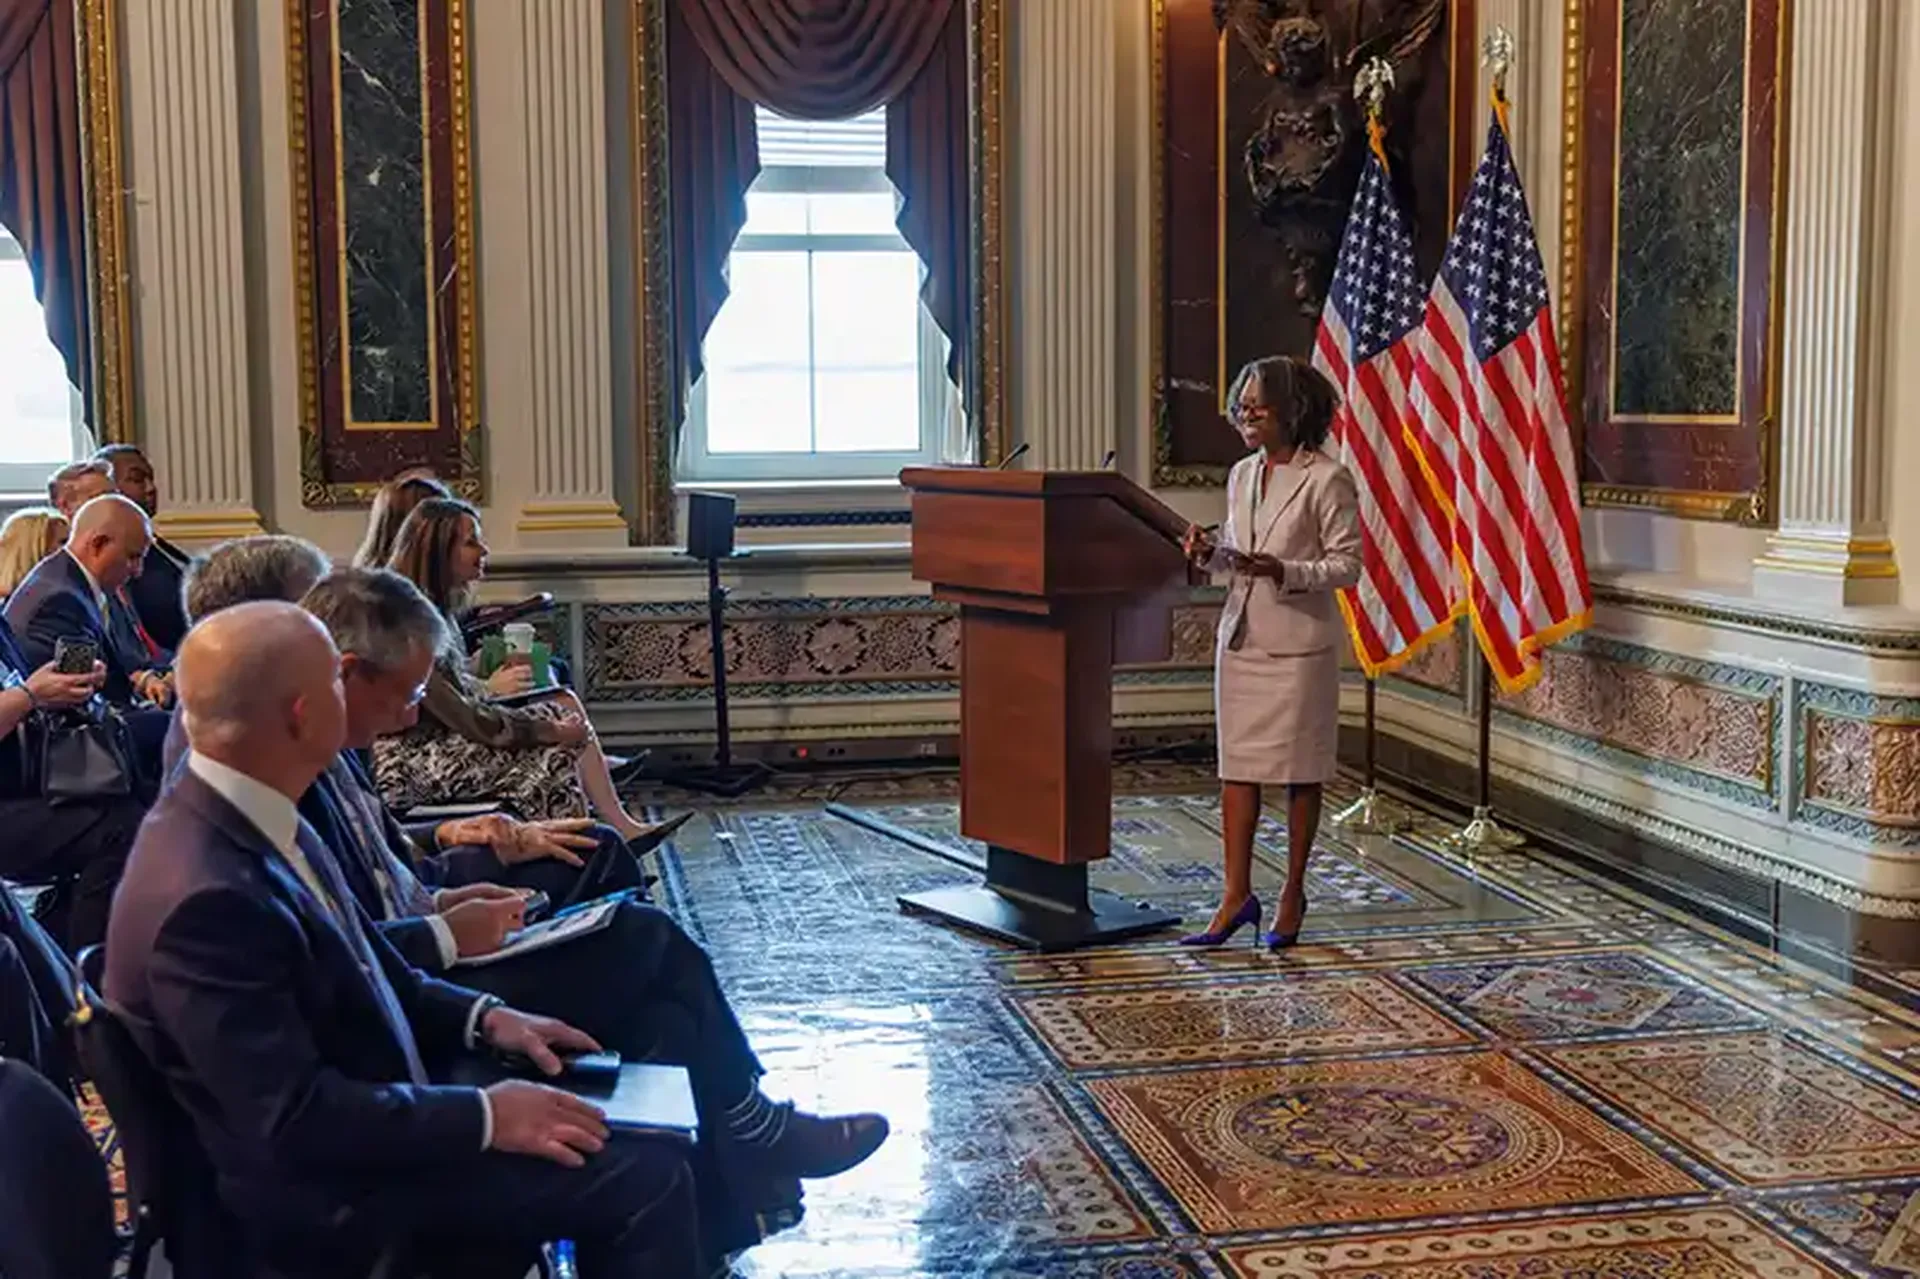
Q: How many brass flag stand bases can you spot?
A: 2